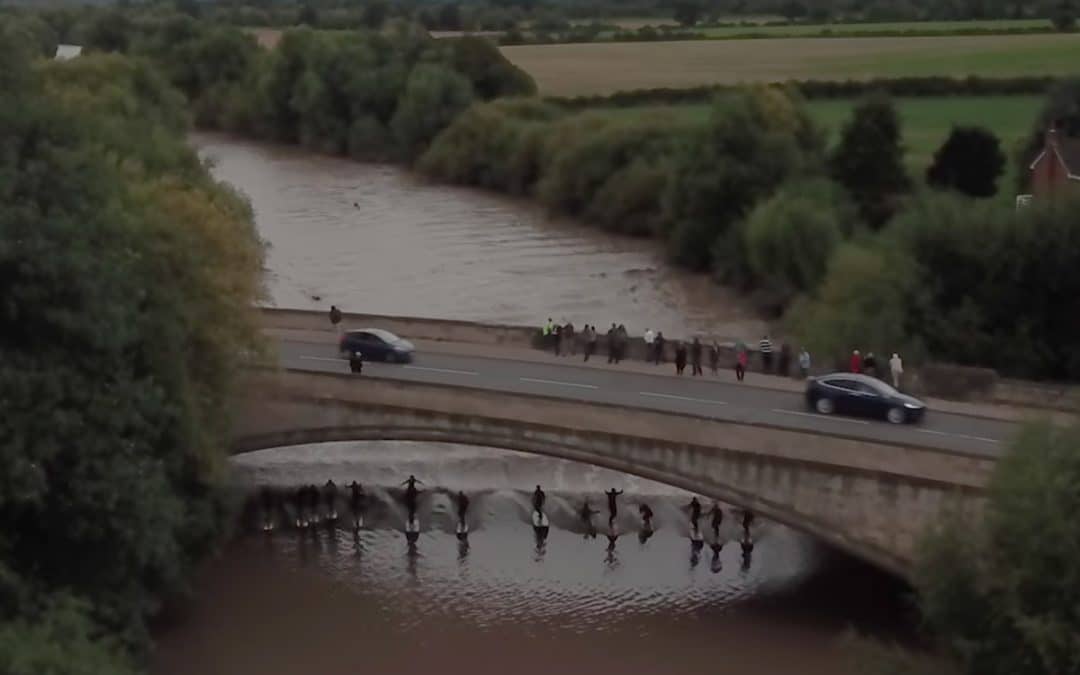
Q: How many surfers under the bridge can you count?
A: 14